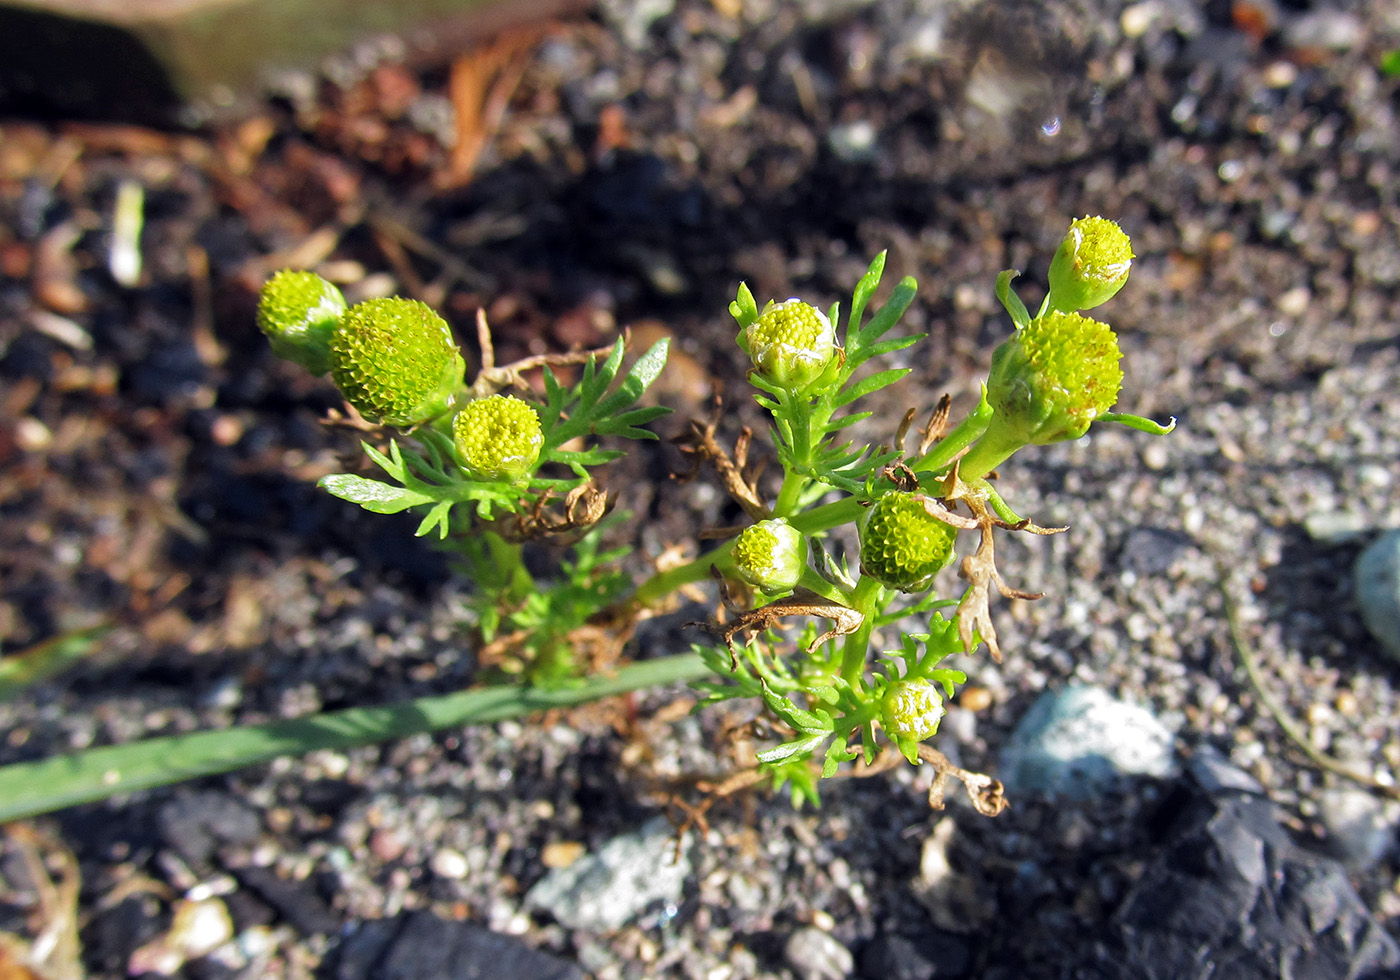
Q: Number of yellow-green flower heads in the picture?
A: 9